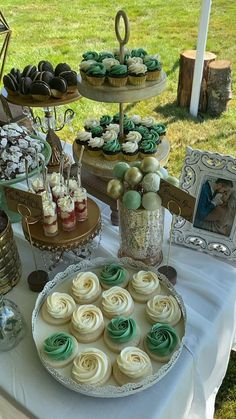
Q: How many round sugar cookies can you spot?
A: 12